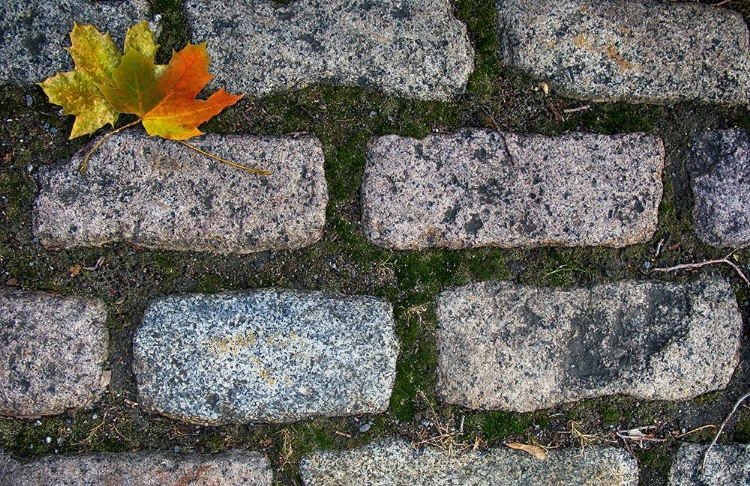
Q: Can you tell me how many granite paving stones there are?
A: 12